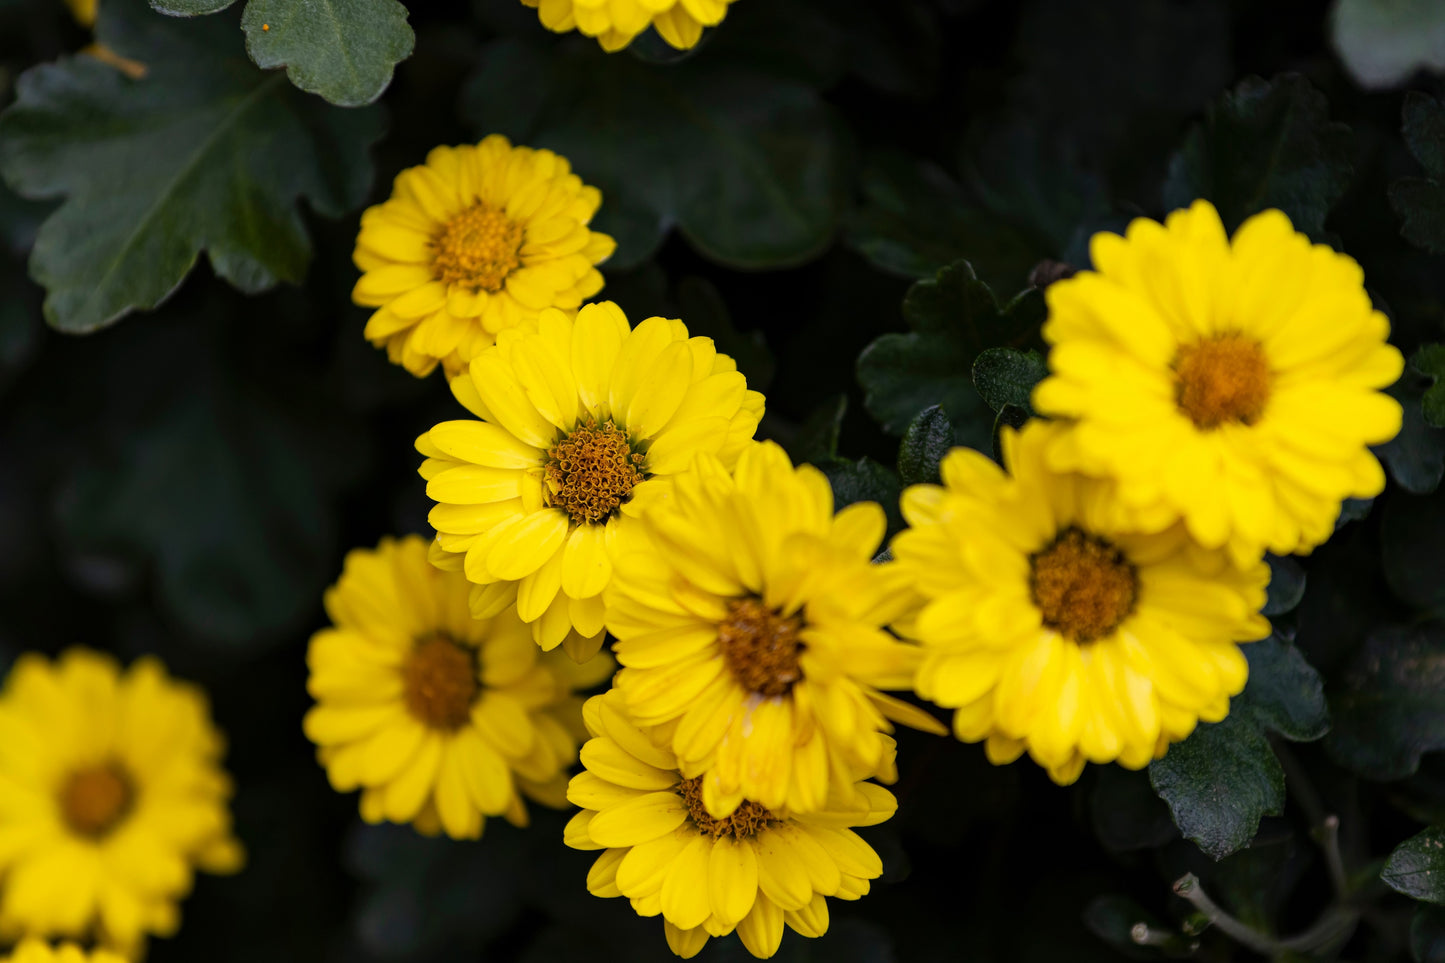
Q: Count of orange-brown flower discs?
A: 8